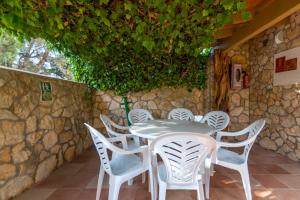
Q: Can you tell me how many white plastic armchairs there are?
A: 7